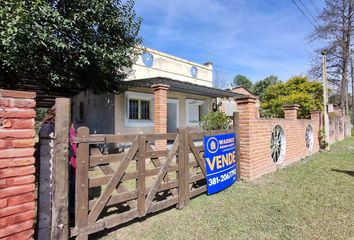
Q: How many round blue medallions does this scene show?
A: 2